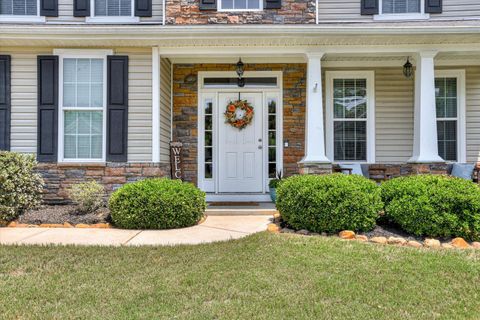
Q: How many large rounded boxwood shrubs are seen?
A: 3